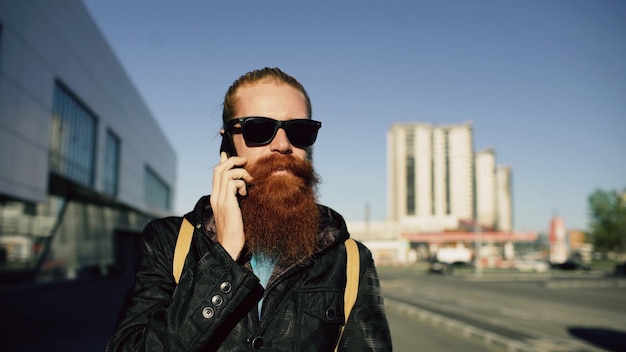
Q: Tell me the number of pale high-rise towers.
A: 3